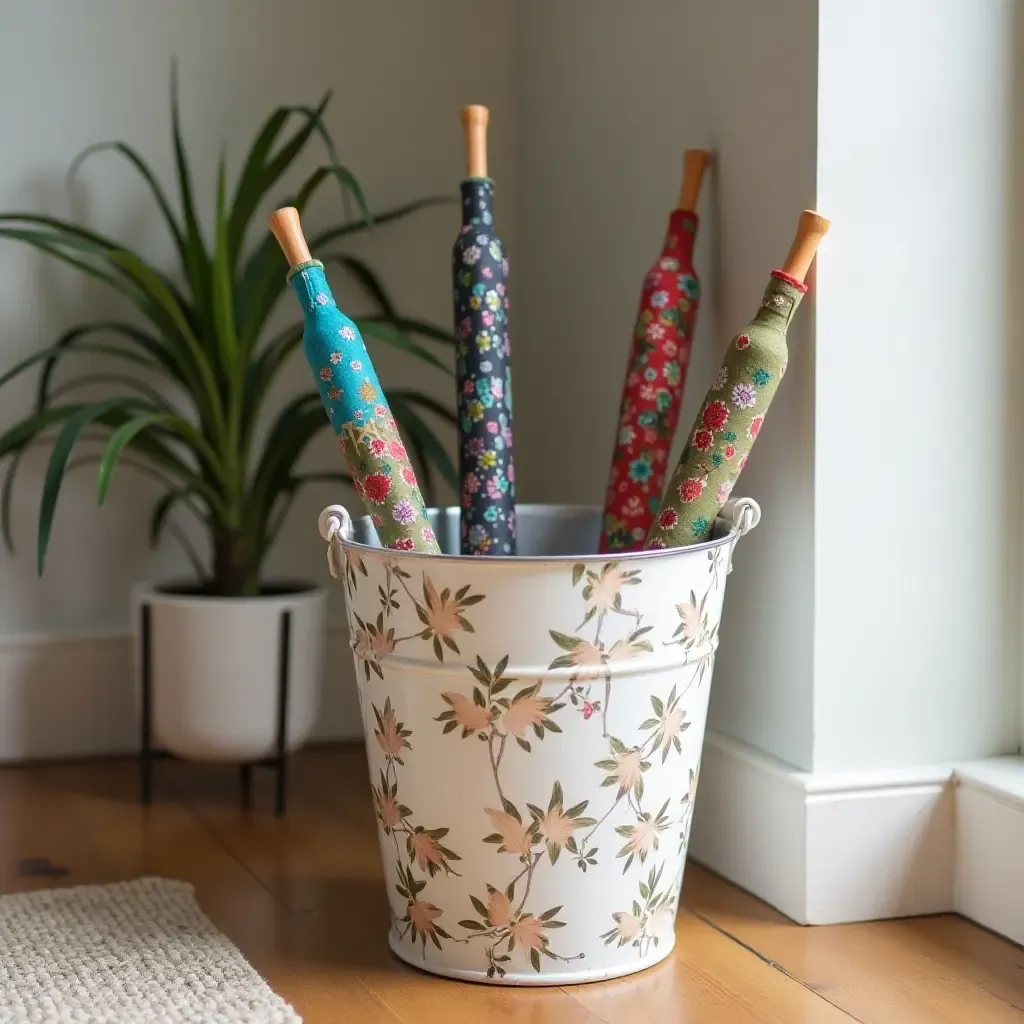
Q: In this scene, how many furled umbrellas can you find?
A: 4